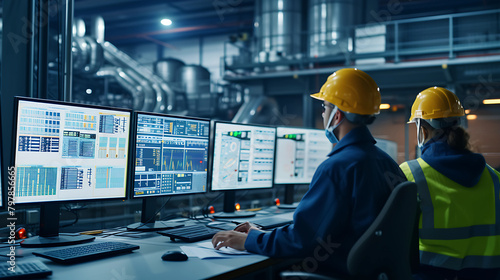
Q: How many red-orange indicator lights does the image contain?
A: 4